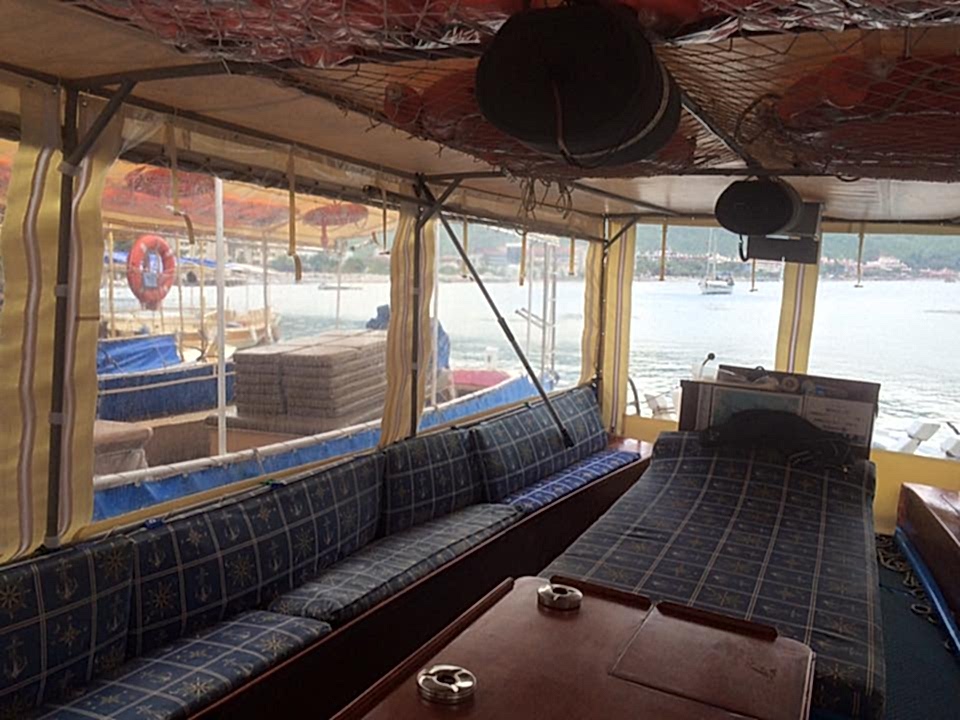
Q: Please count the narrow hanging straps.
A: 9